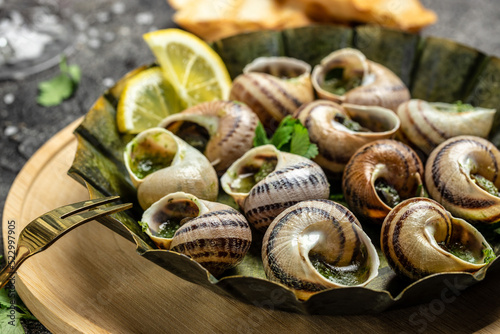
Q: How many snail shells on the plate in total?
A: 12